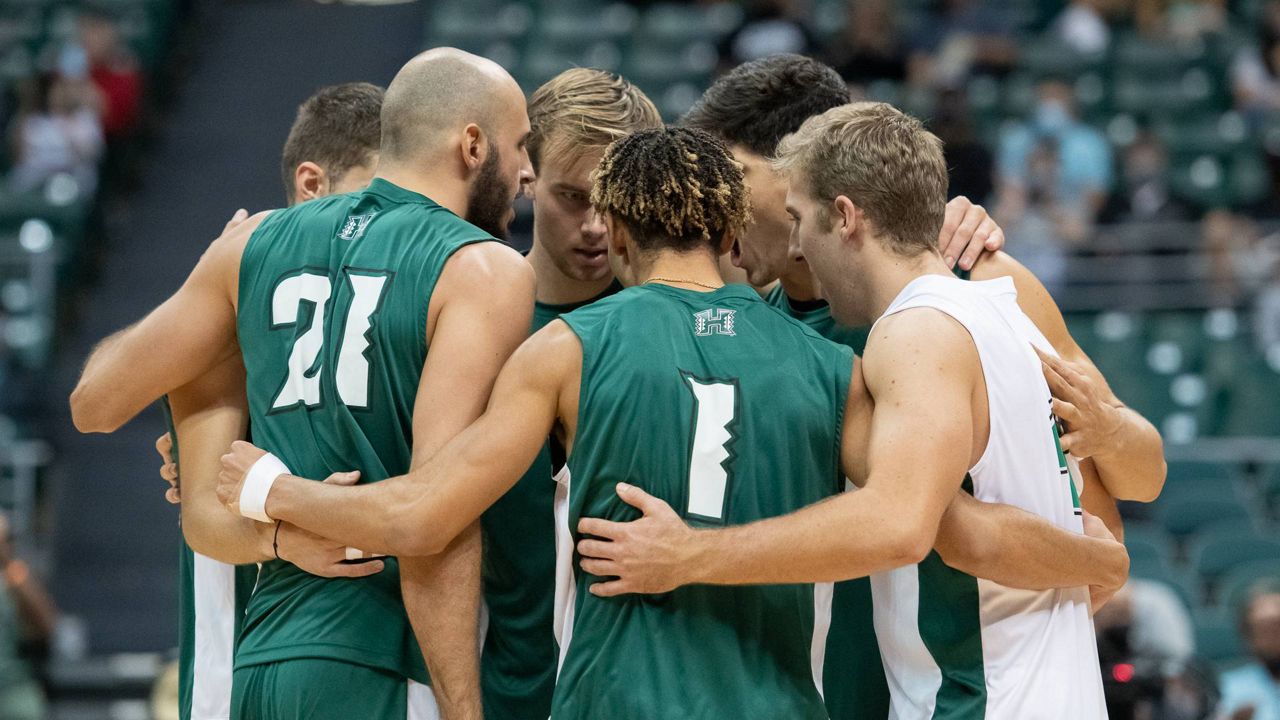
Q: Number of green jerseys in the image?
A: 5